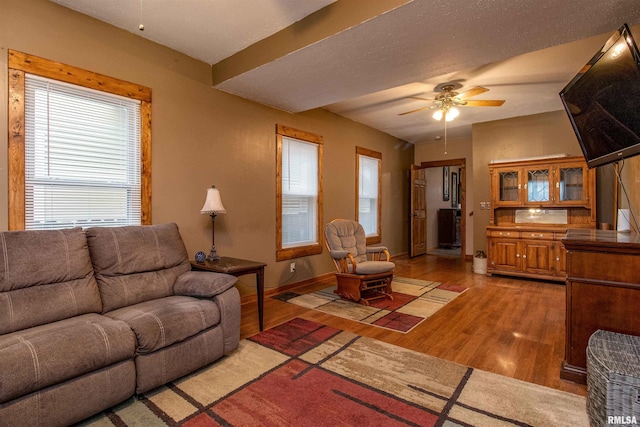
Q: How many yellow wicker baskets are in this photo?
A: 0